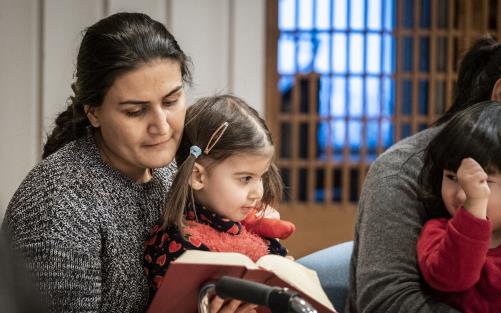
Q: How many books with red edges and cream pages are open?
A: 1